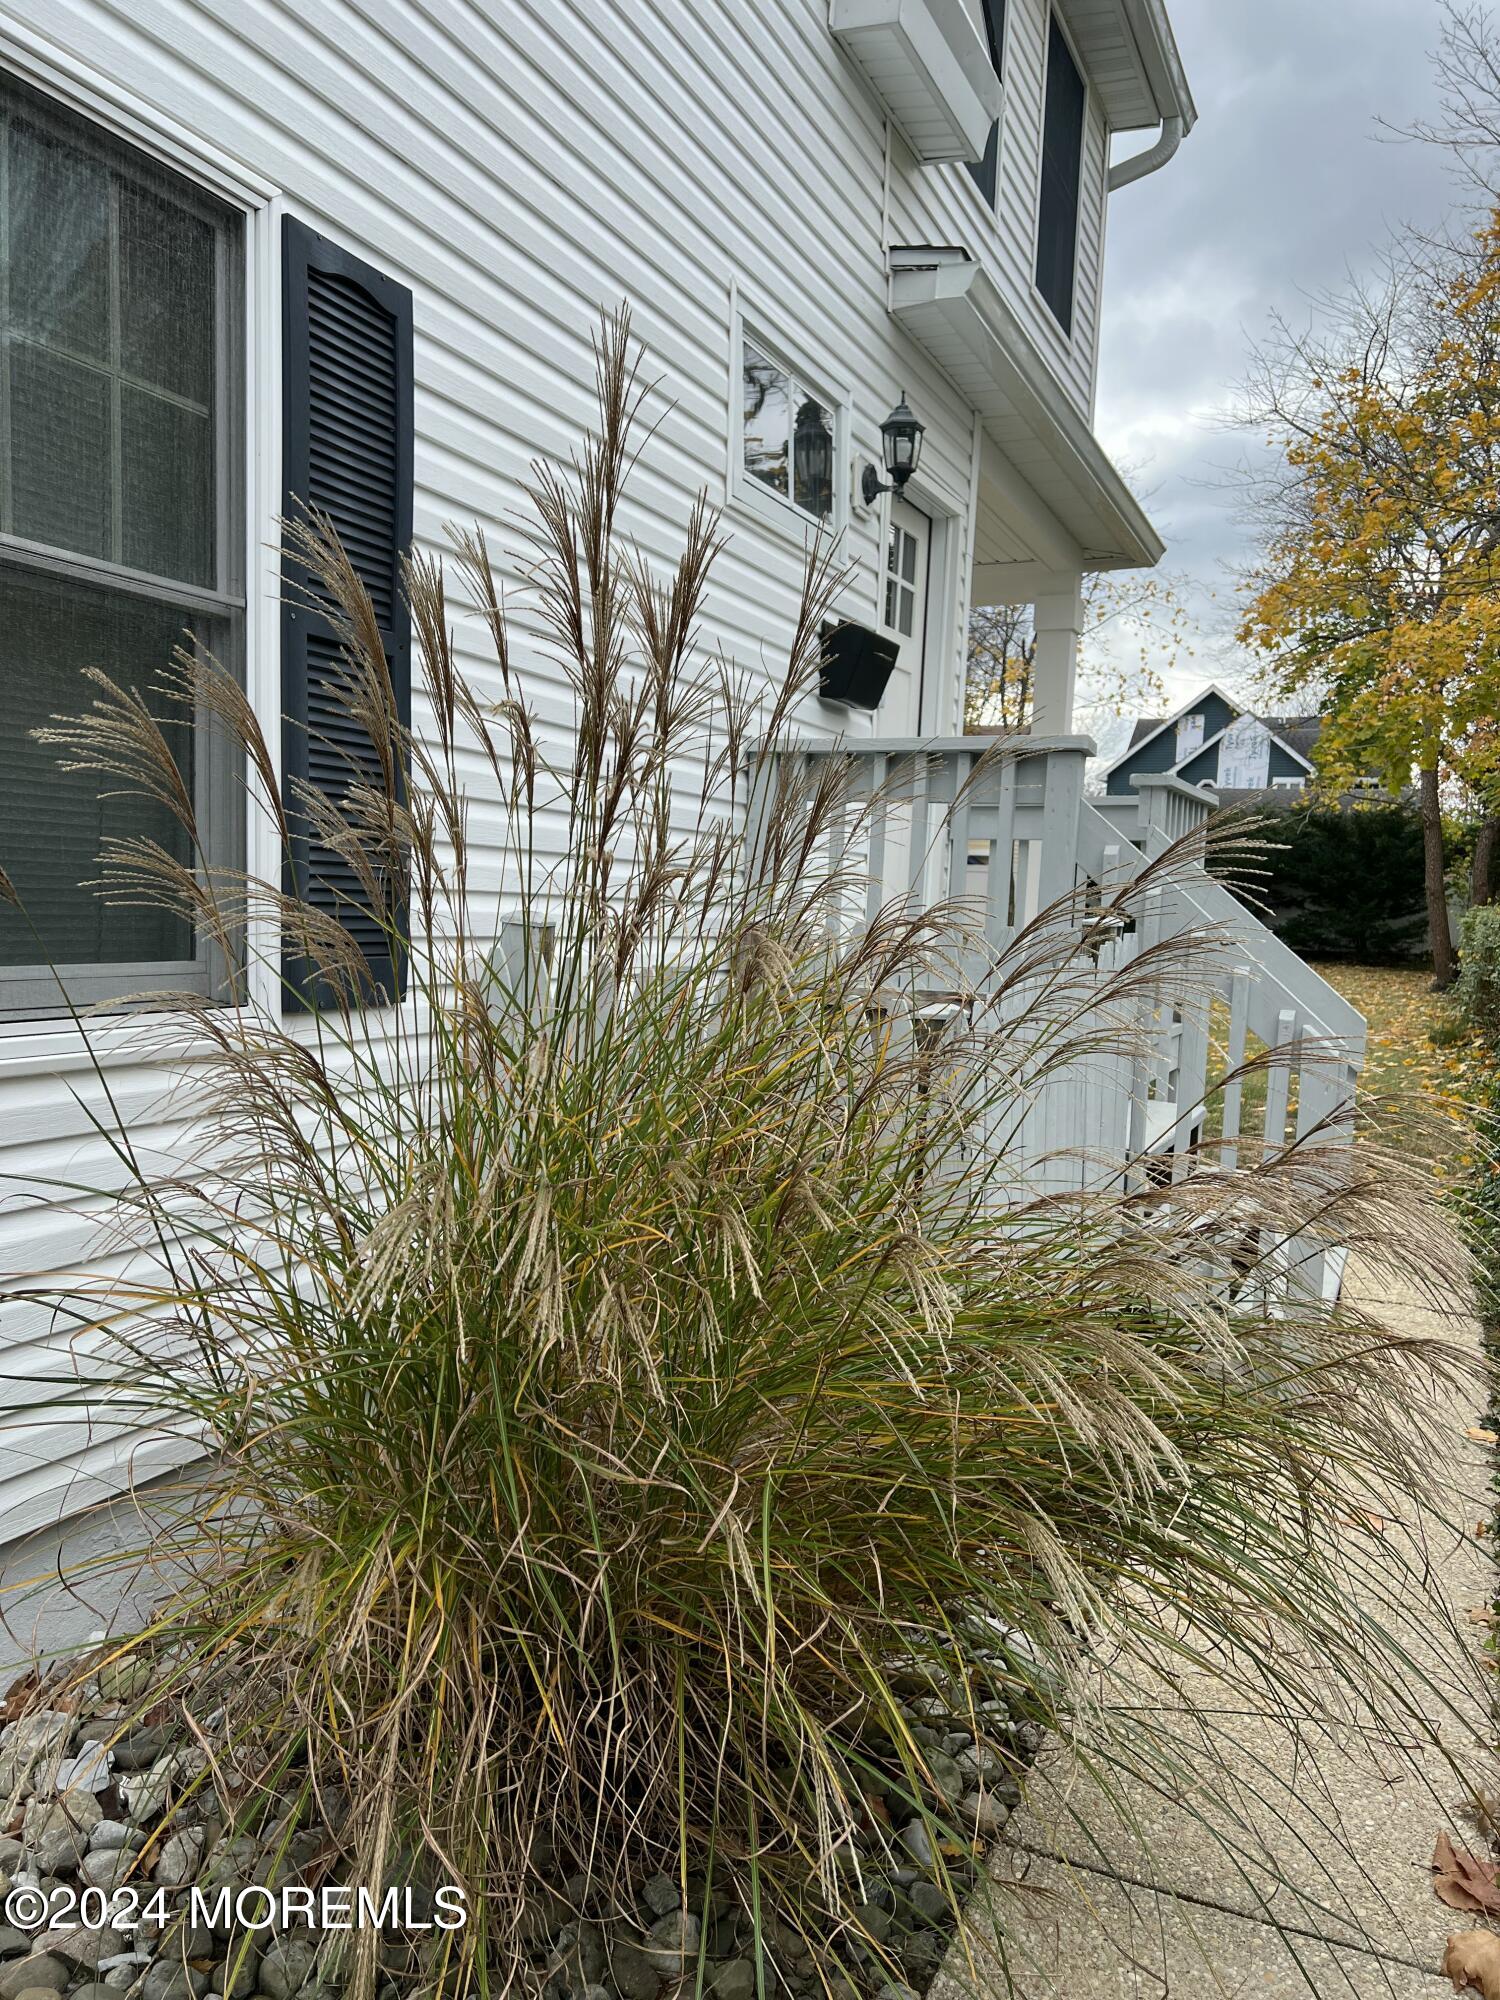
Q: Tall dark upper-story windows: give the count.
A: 2